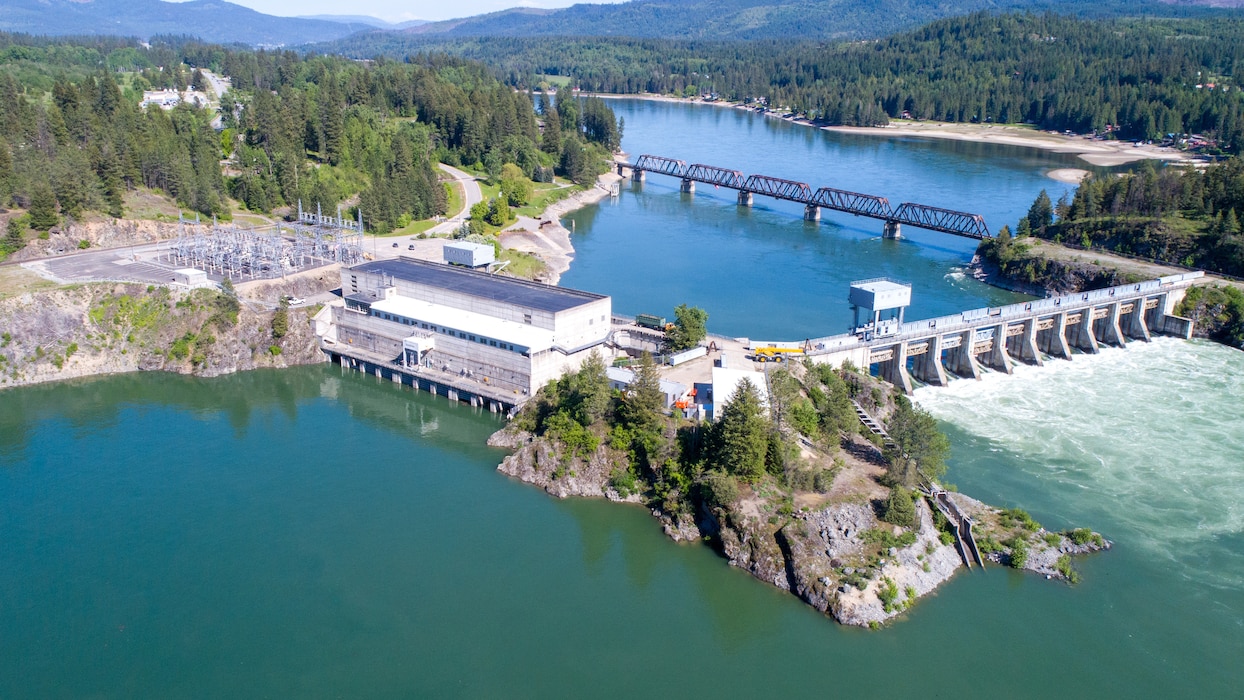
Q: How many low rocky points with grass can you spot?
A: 1